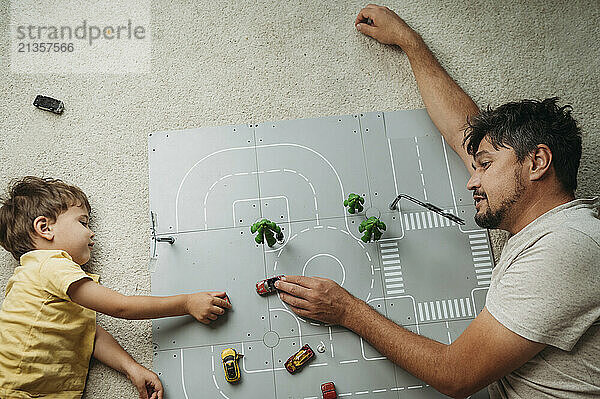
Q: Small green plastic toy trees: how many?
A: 3